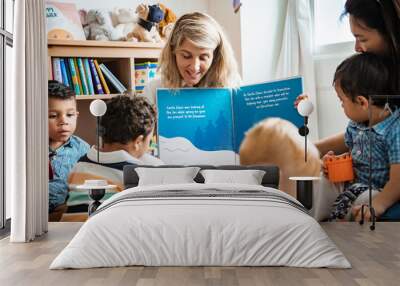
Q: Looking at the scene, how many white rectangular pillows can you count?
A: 2